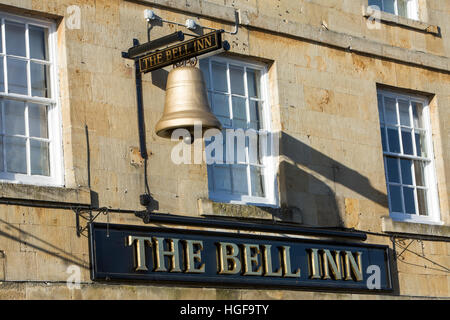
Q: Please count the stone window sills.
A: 4